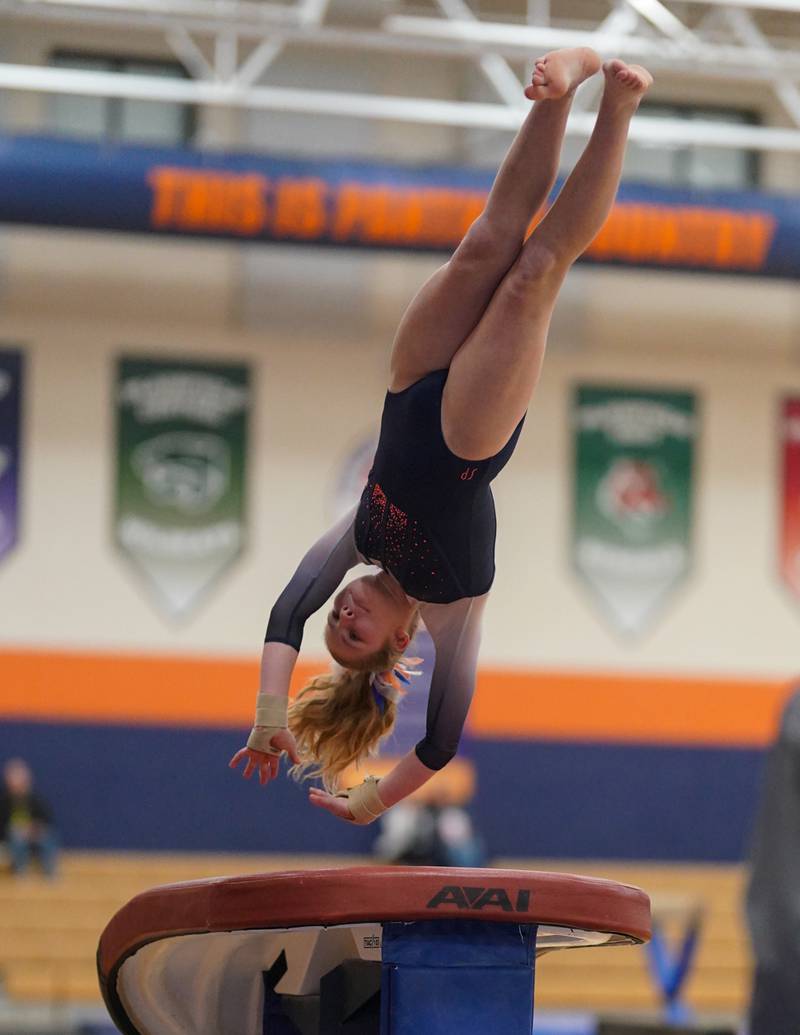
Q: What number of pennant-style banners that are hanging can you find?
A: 4